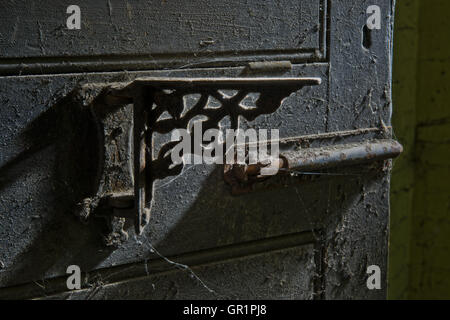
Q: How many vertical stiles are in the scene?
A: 1